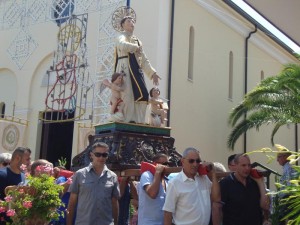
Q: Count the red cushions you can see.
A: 4